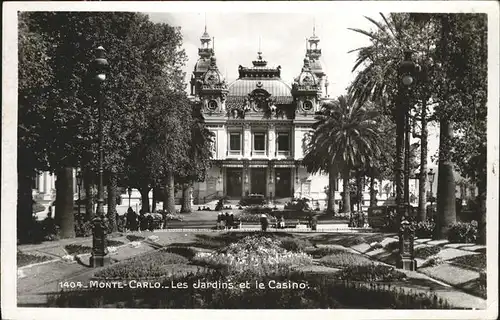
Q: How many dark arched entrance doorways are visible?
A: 3